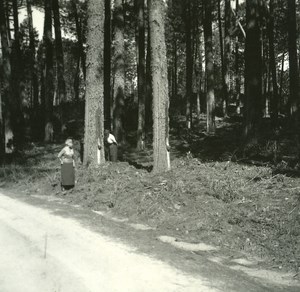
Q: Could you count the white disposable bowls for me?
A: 0